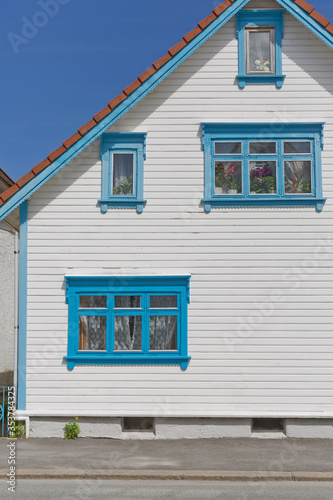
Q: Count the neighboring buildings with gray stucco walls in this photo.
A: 1